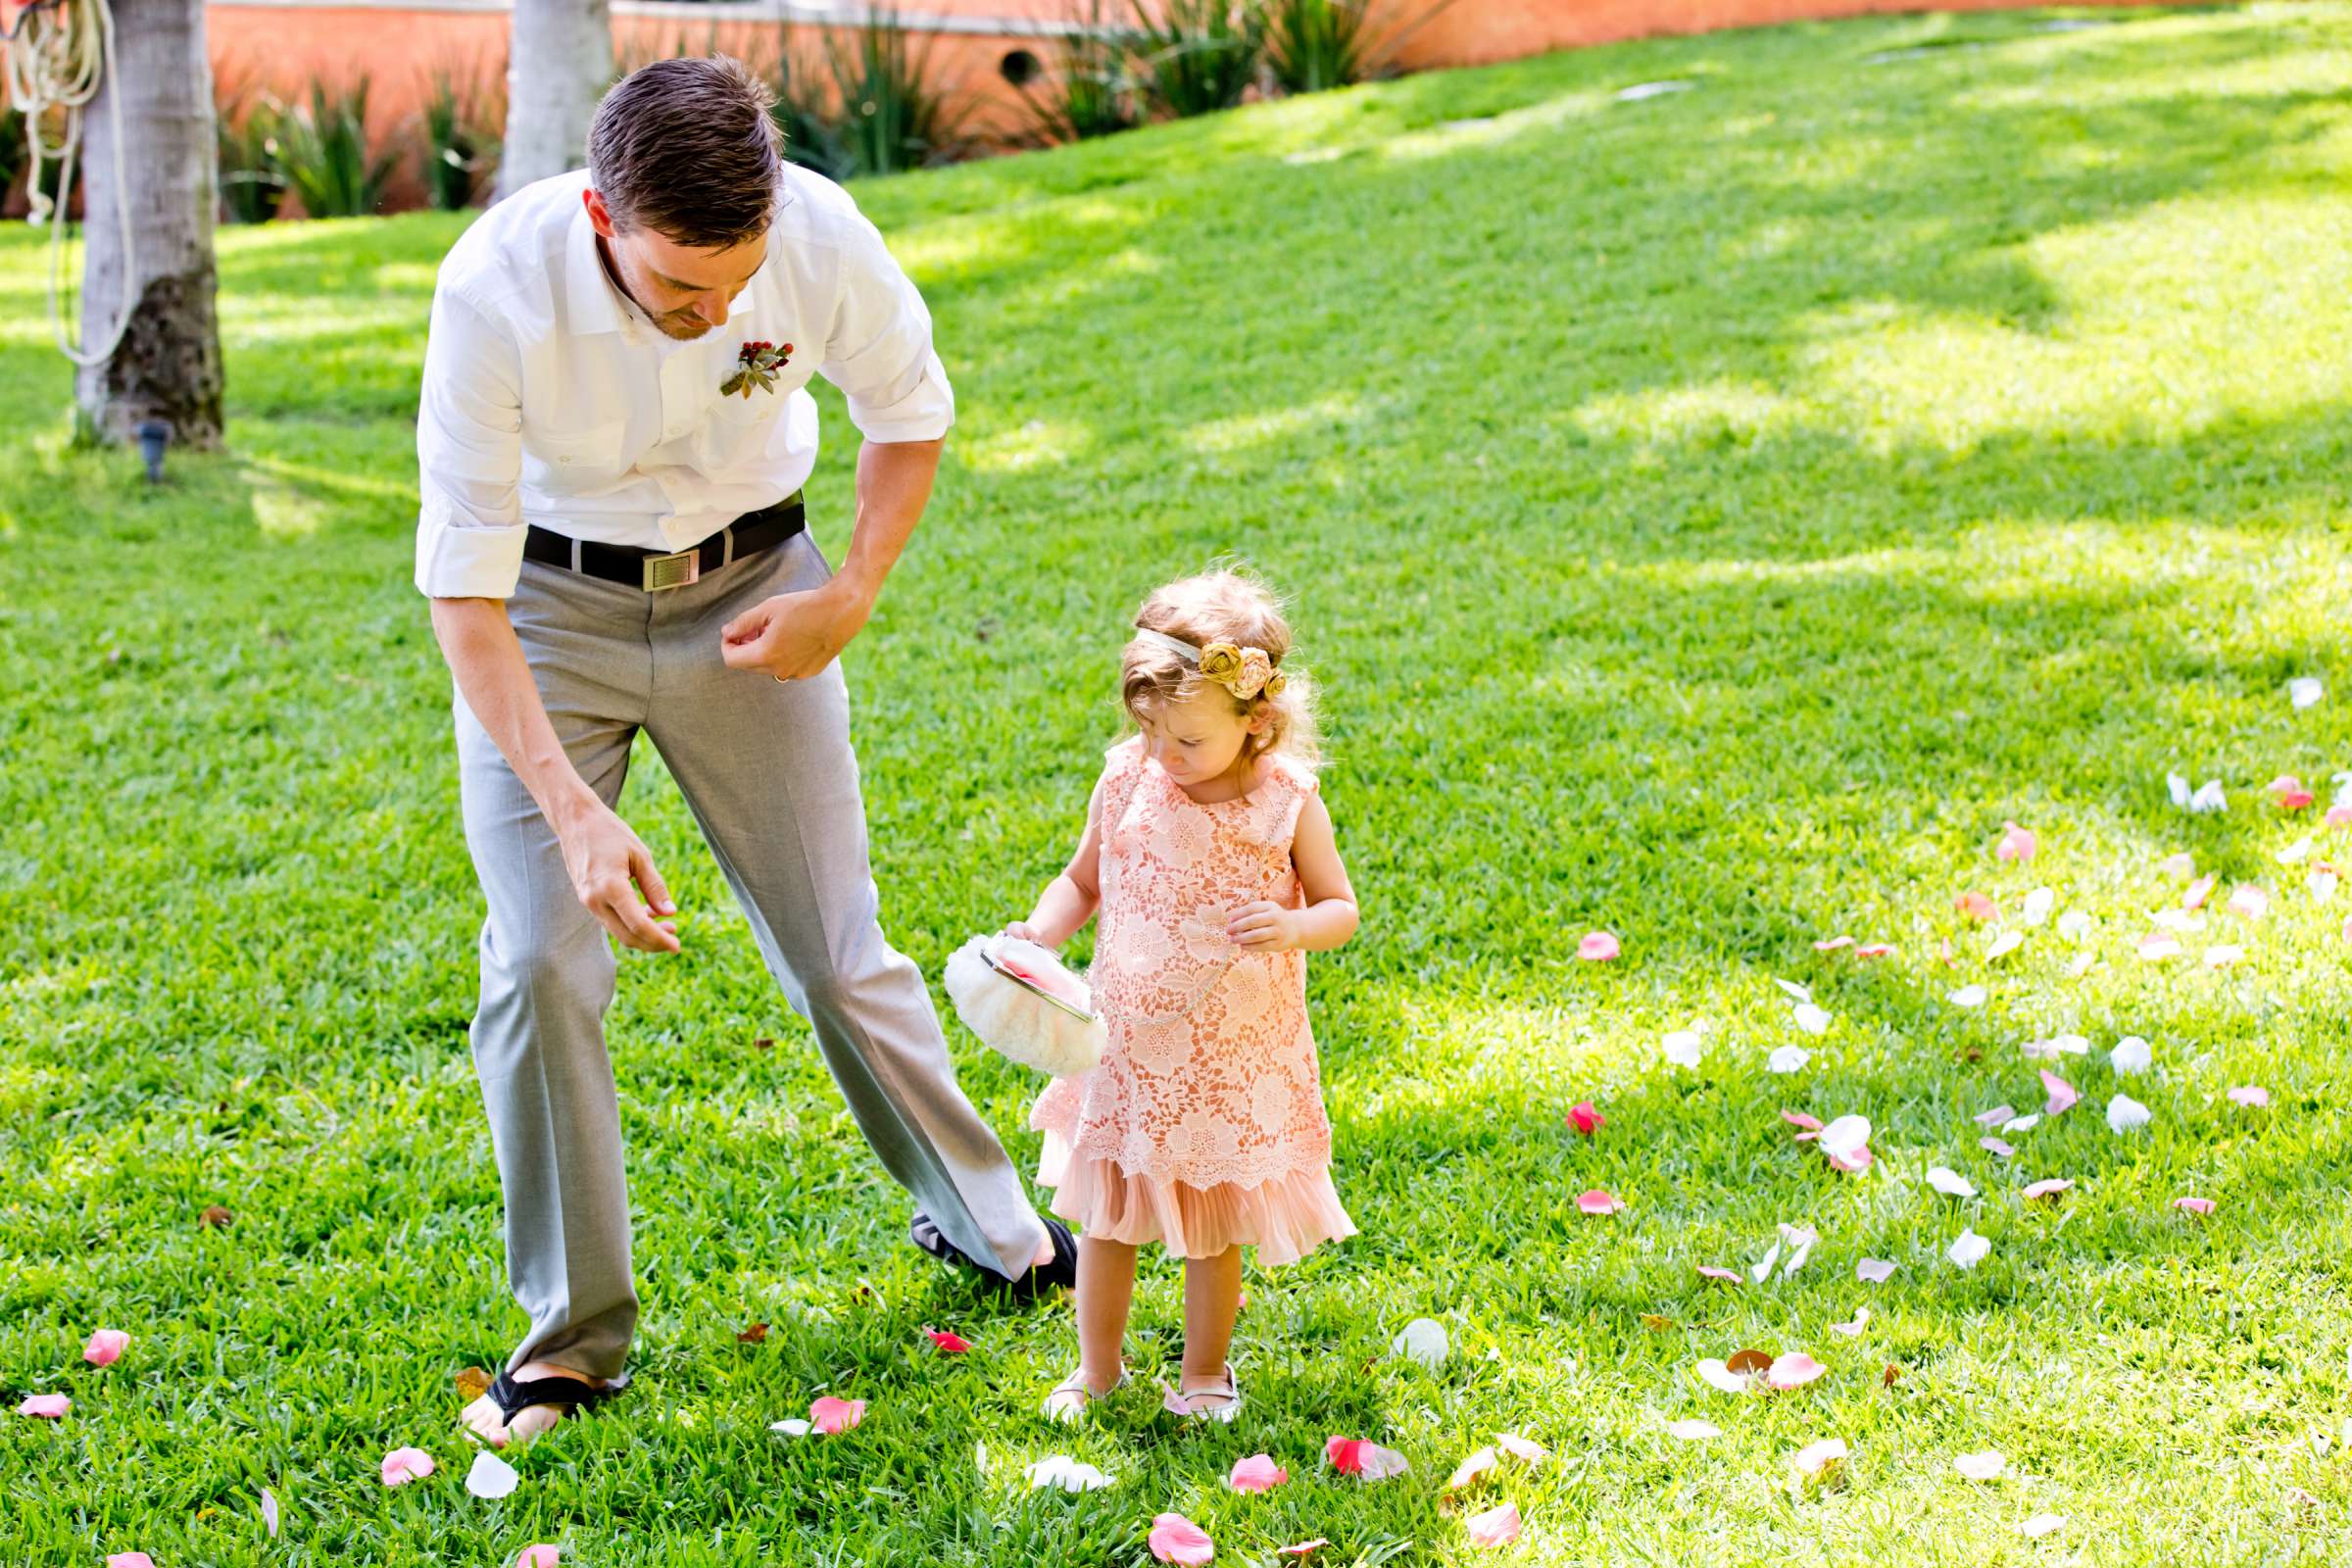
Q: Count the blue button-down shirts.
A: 0